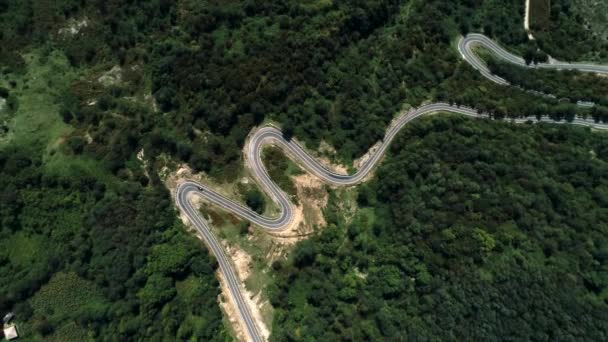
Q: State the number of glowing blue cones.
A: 0